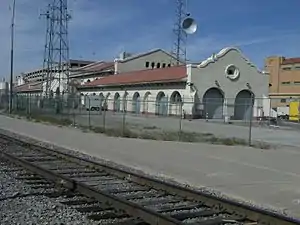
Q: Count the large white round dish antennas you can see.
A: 1